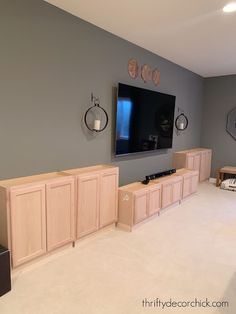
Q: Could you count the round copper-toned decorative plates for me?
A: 3